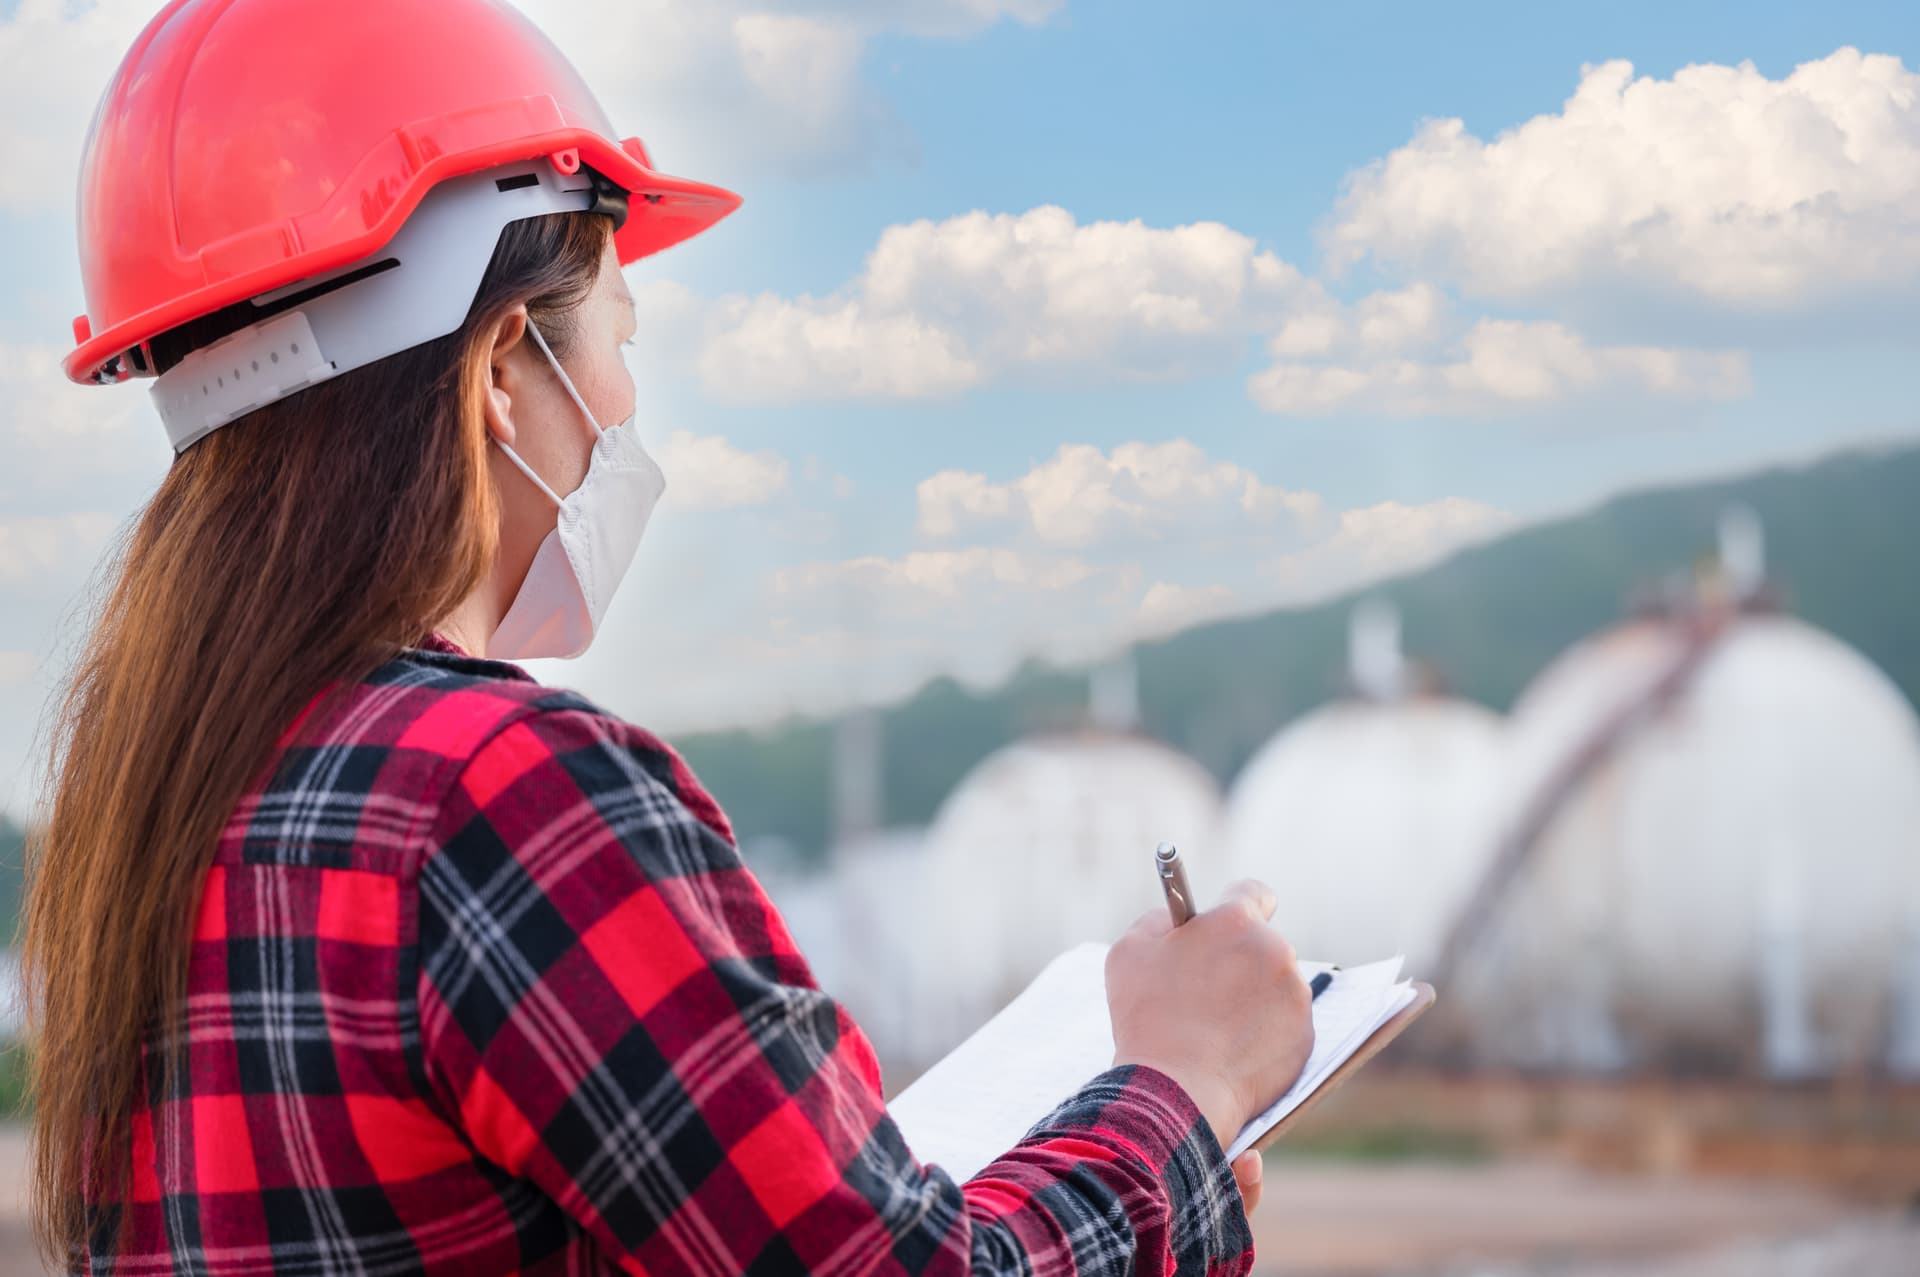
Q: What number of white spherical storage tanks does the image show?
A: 3